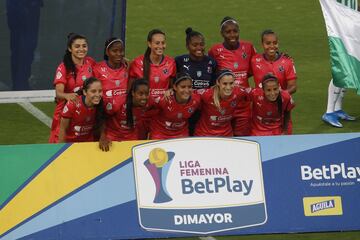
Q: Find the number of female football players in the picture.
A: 11